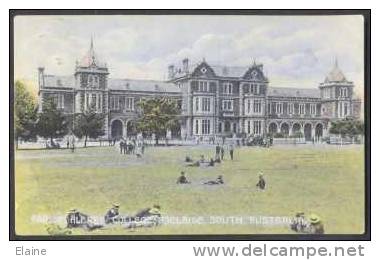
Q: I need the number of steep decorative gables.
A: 2